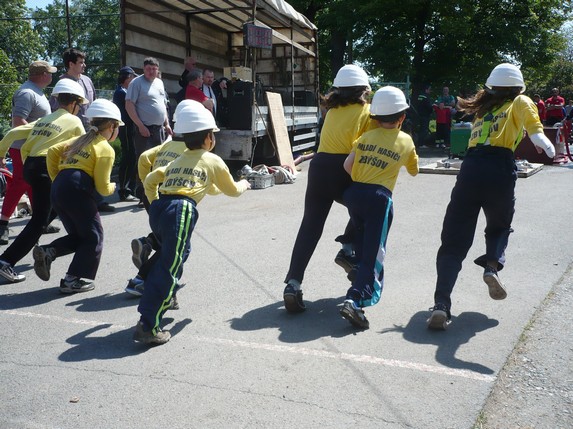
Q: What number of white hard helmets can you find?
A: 7